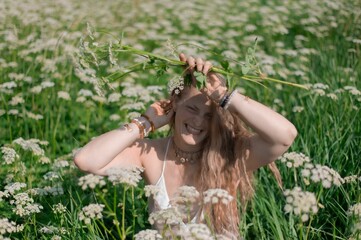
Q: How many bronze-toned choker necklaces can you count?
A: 1